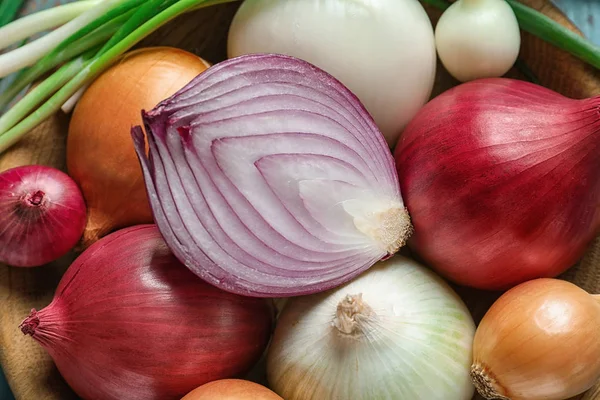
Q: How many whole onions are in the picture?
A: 9